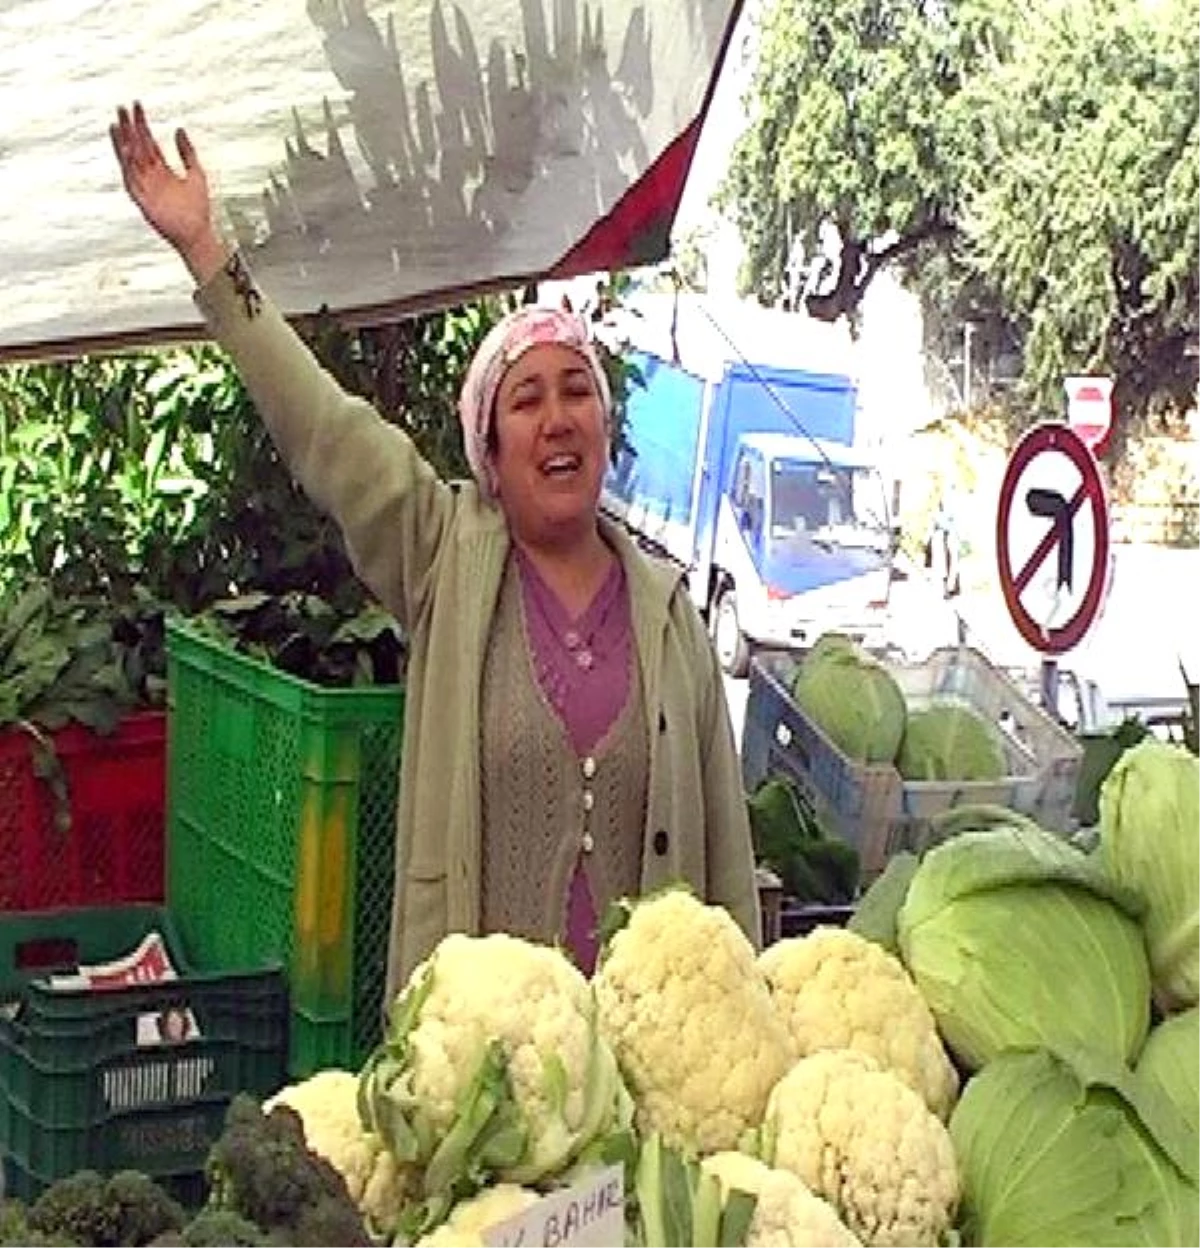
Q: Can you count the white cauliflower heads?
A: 7